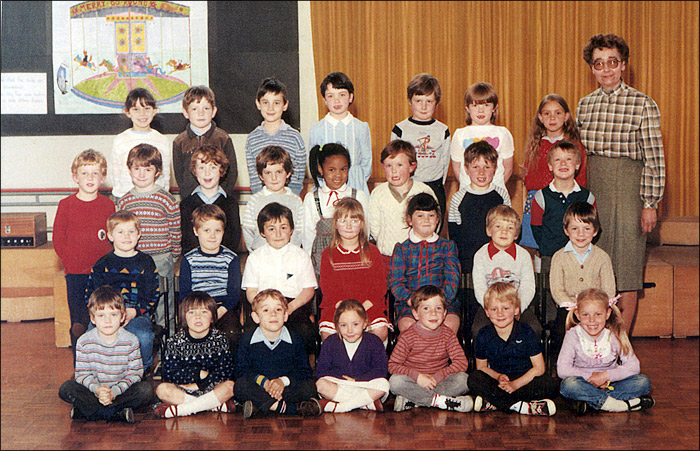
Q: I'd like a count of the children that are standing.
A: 15